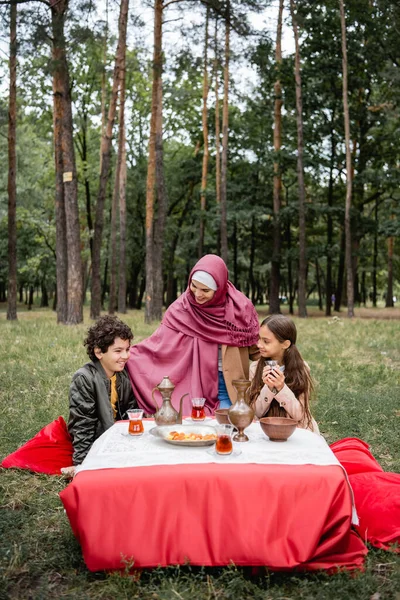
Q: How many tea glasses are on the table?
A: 3